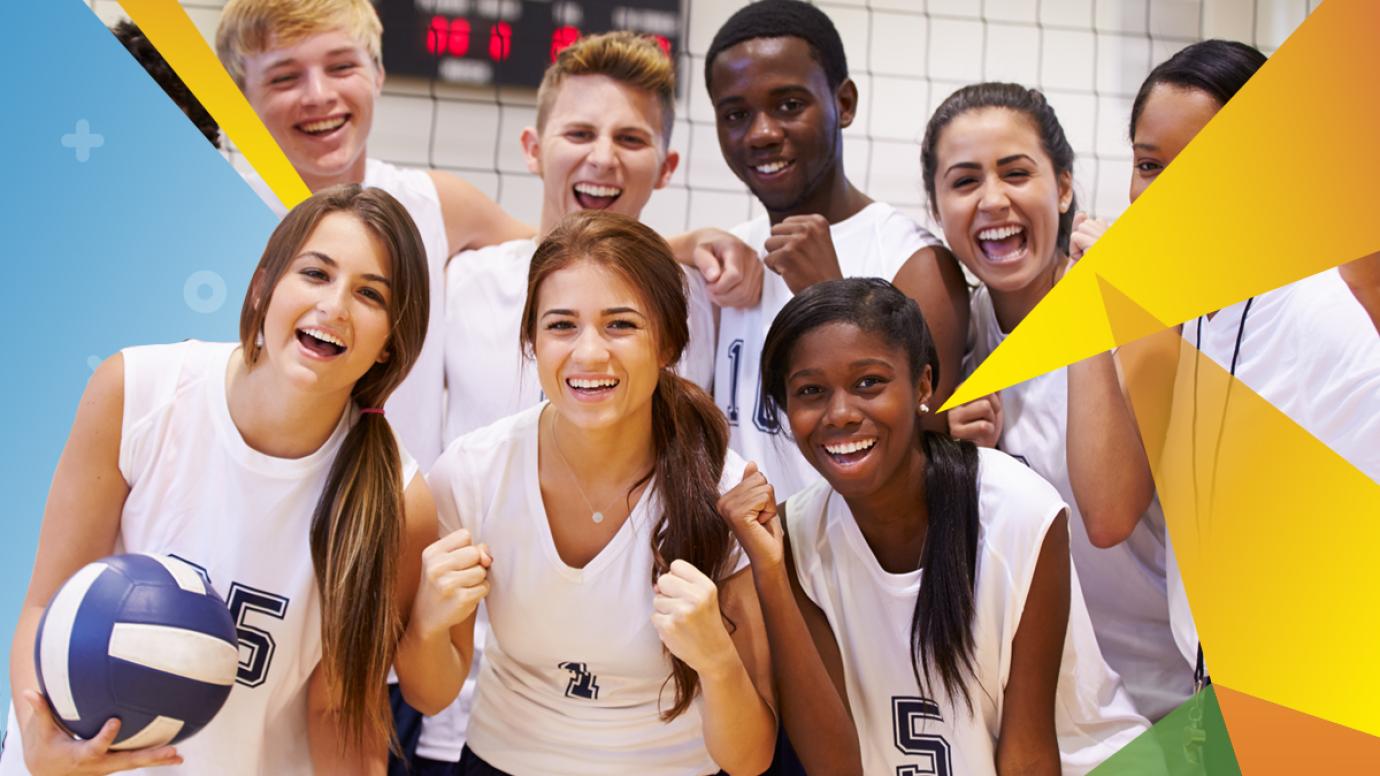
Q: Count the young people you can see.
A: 8